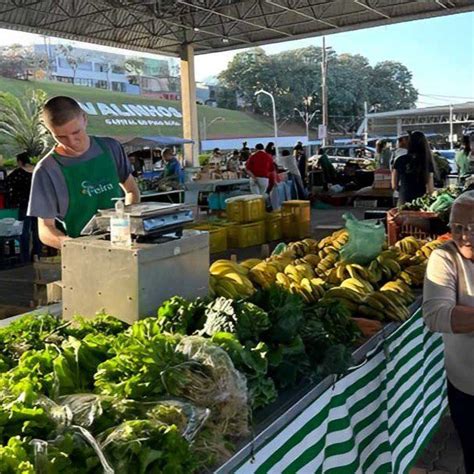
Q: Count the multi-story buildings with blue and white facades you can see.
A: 1